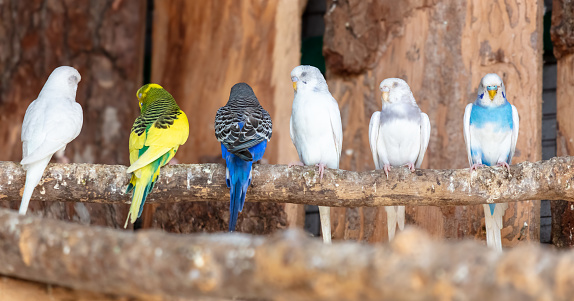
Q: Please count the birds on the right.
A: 3